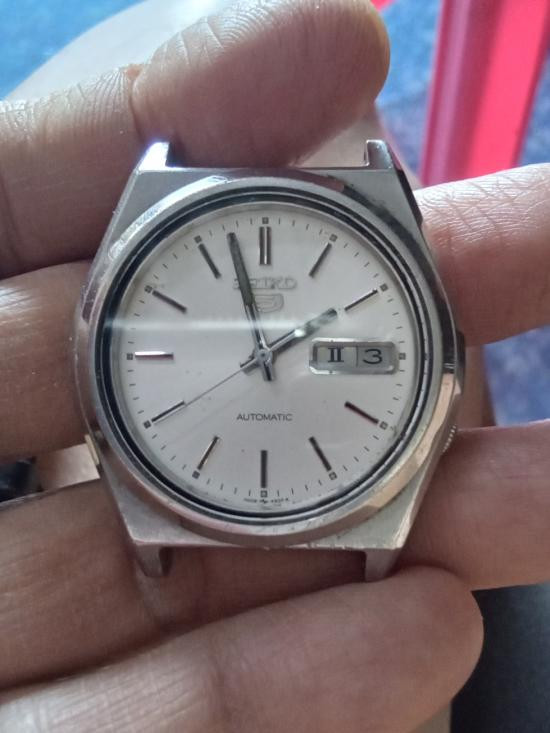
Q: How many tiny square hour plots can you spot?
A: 12